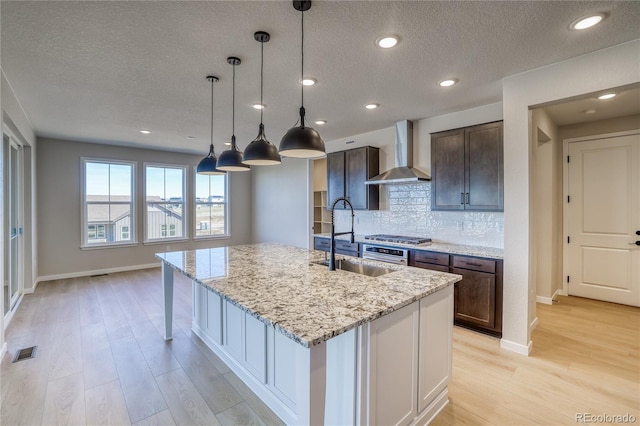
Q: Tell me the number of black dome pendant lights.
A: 4